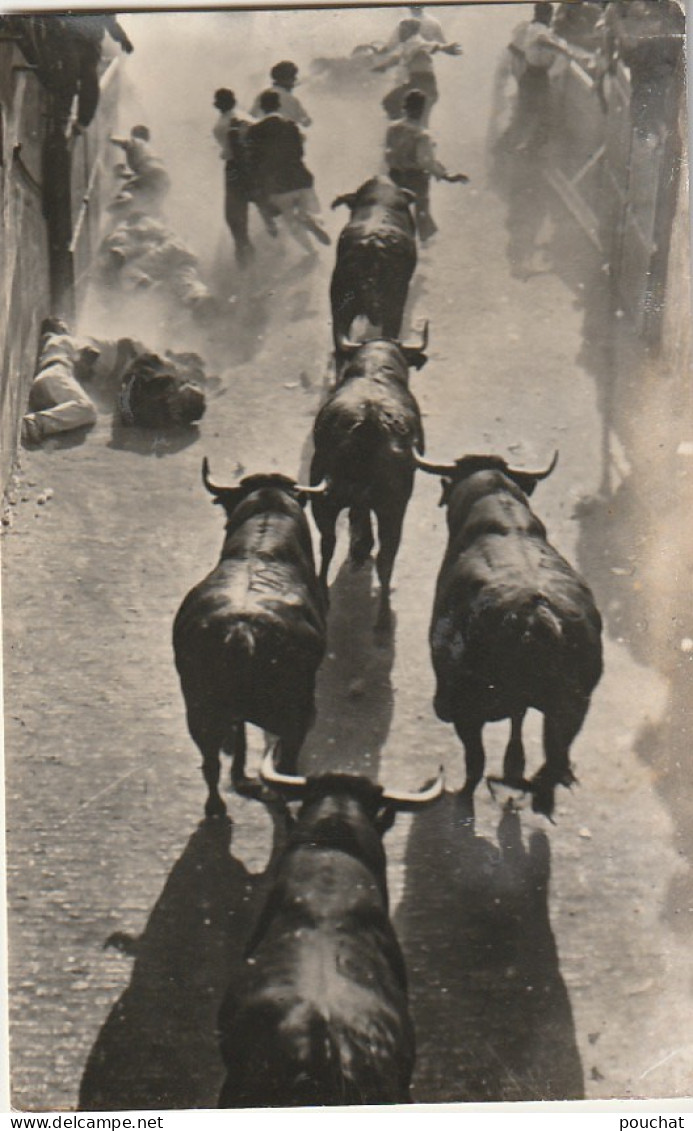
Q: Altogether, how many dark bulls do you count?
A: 5